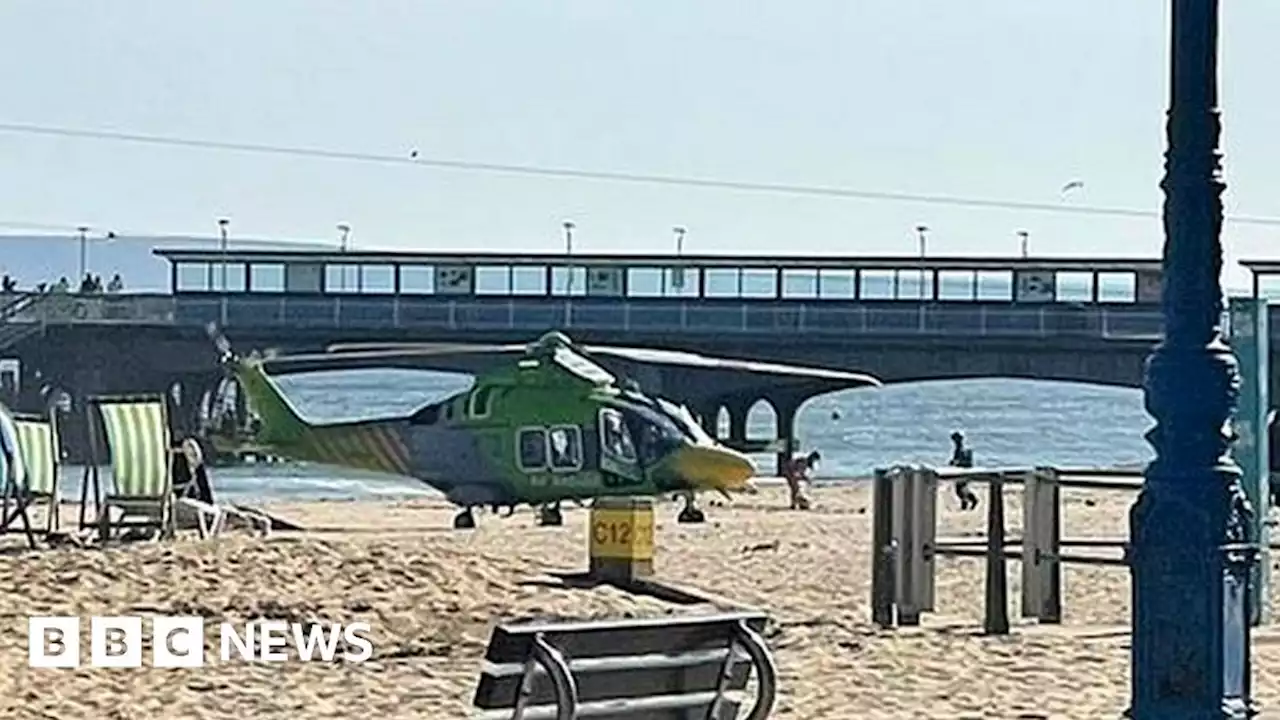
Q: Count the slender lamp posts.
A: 7